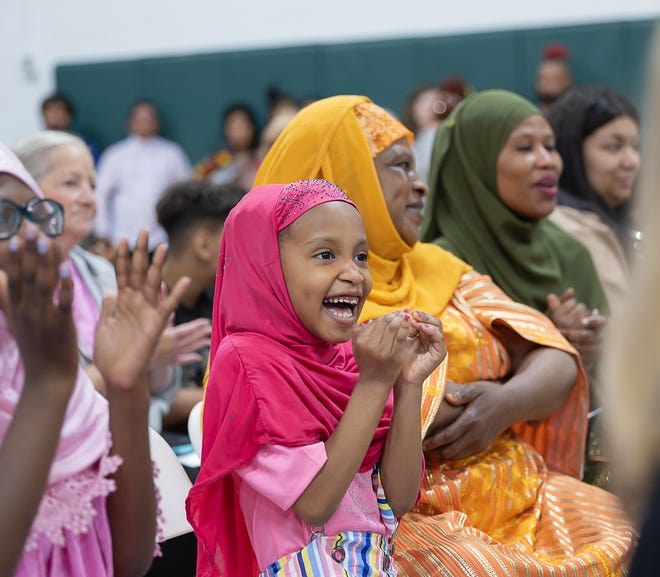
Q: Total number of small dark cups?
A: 0